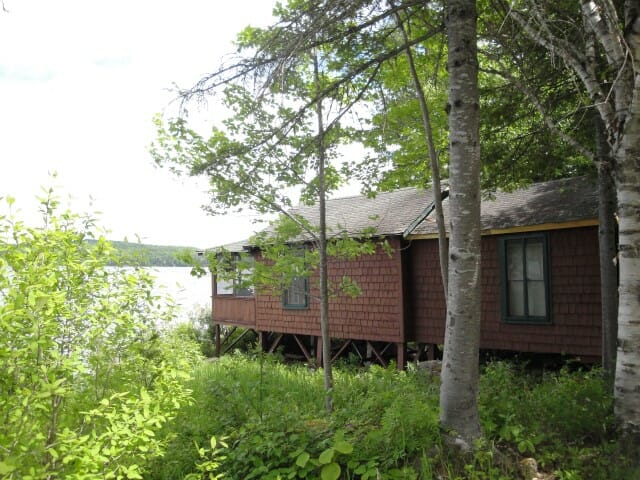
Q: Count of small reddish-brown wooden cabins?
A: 1